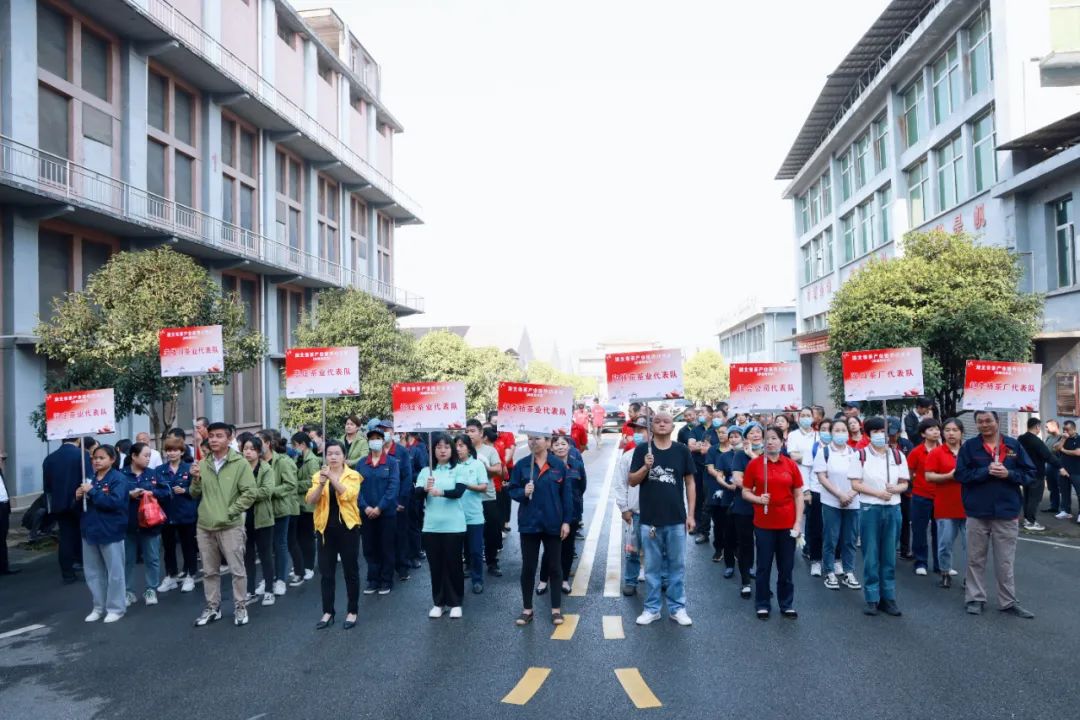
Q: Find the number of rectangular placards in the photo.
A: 9